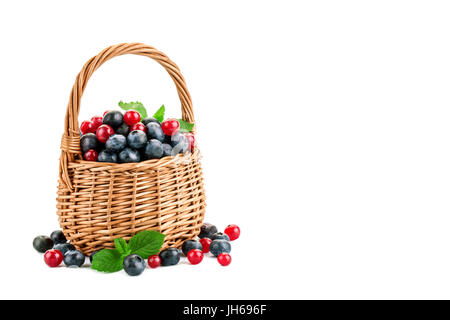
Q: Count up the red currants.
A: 15